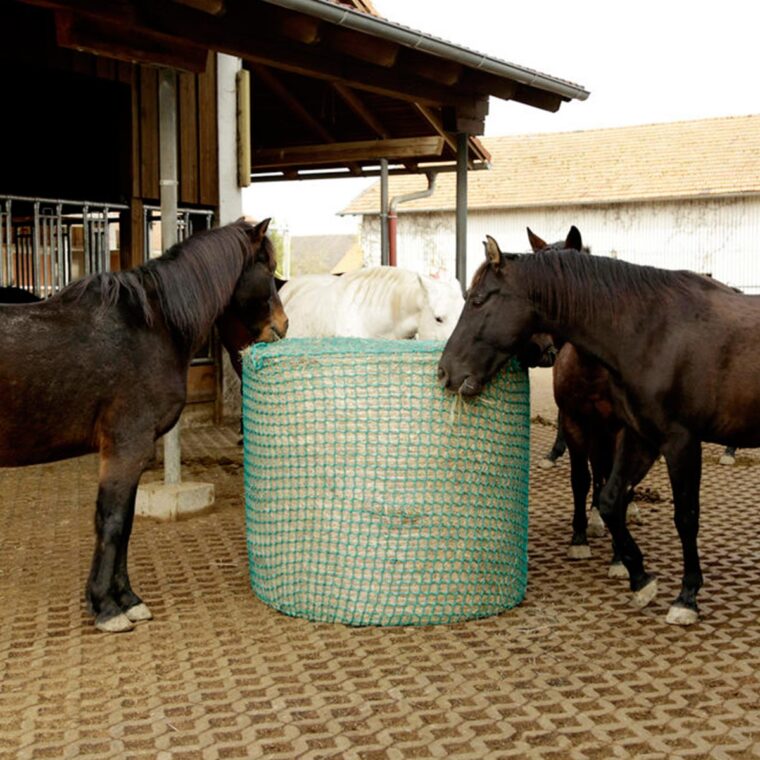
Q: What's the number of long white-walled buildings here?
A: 1